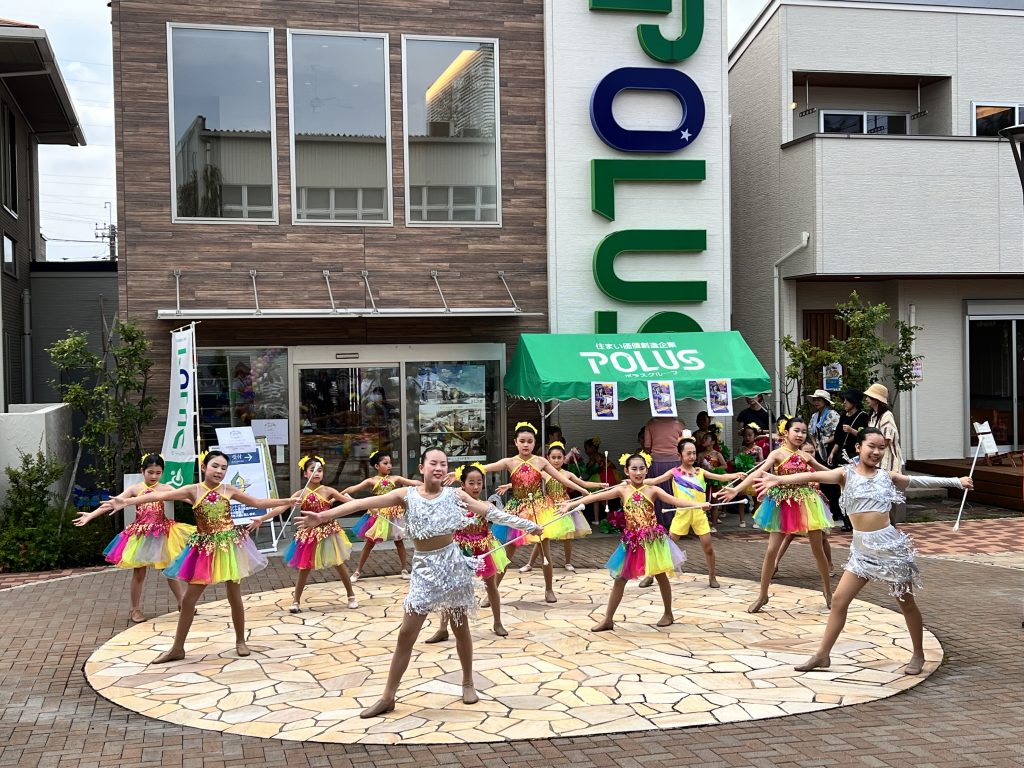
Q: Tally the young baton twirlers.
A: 13